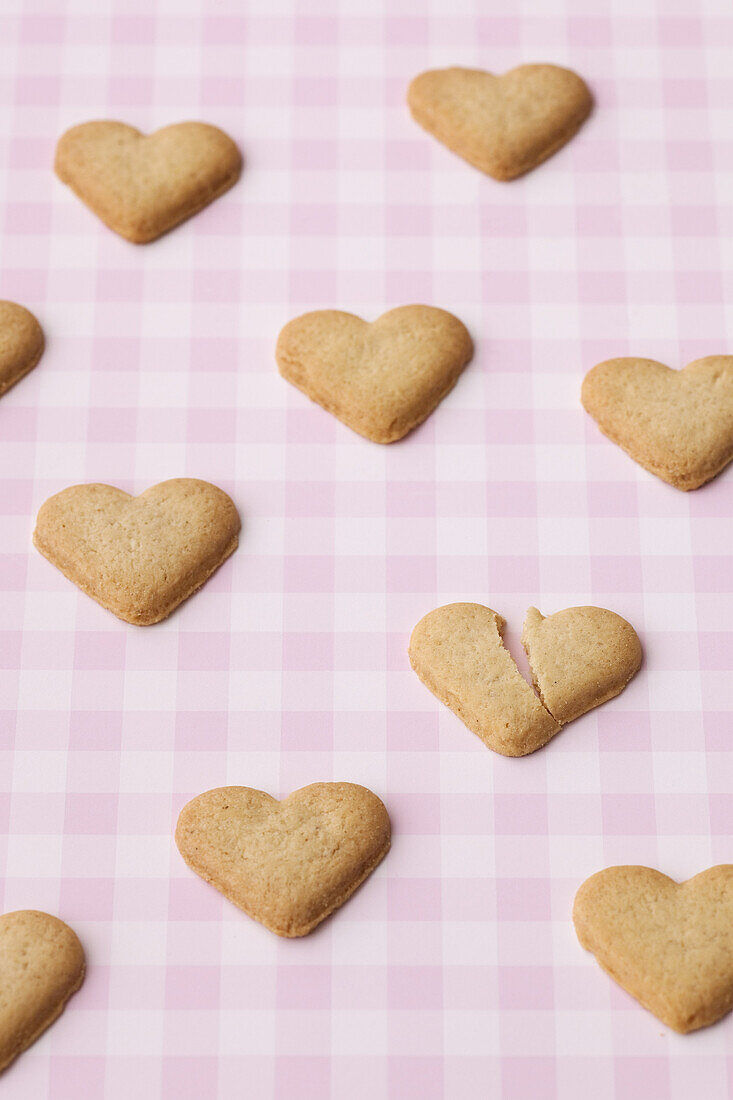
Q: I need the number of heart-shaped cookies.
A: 10